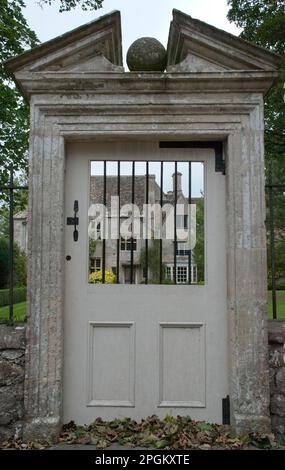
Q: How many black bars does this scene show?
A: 7